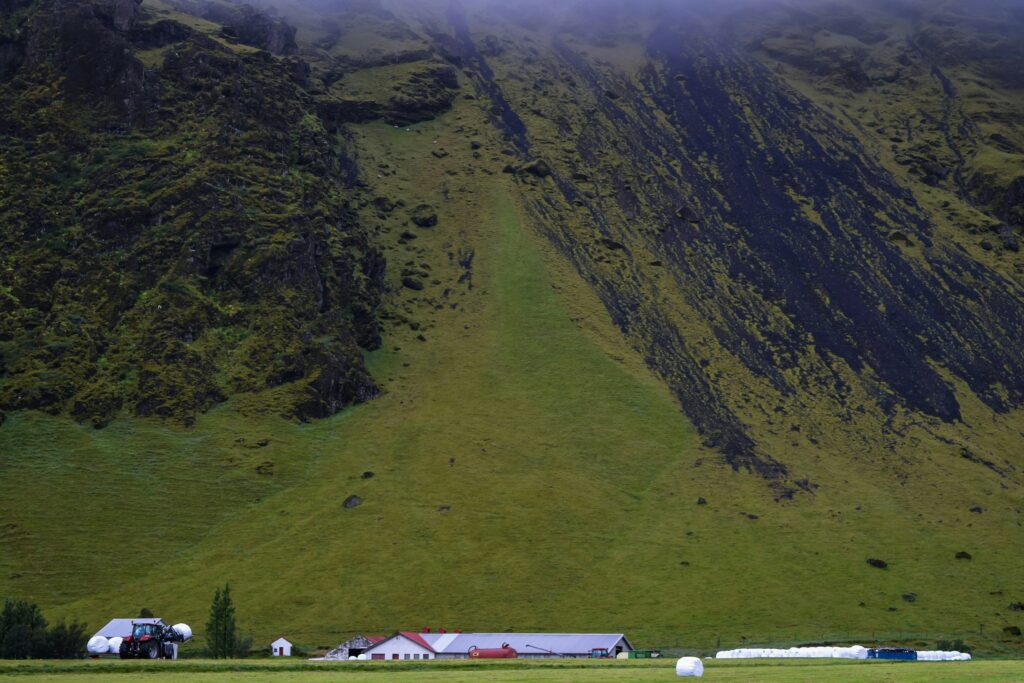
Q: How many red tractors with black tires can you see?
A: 1